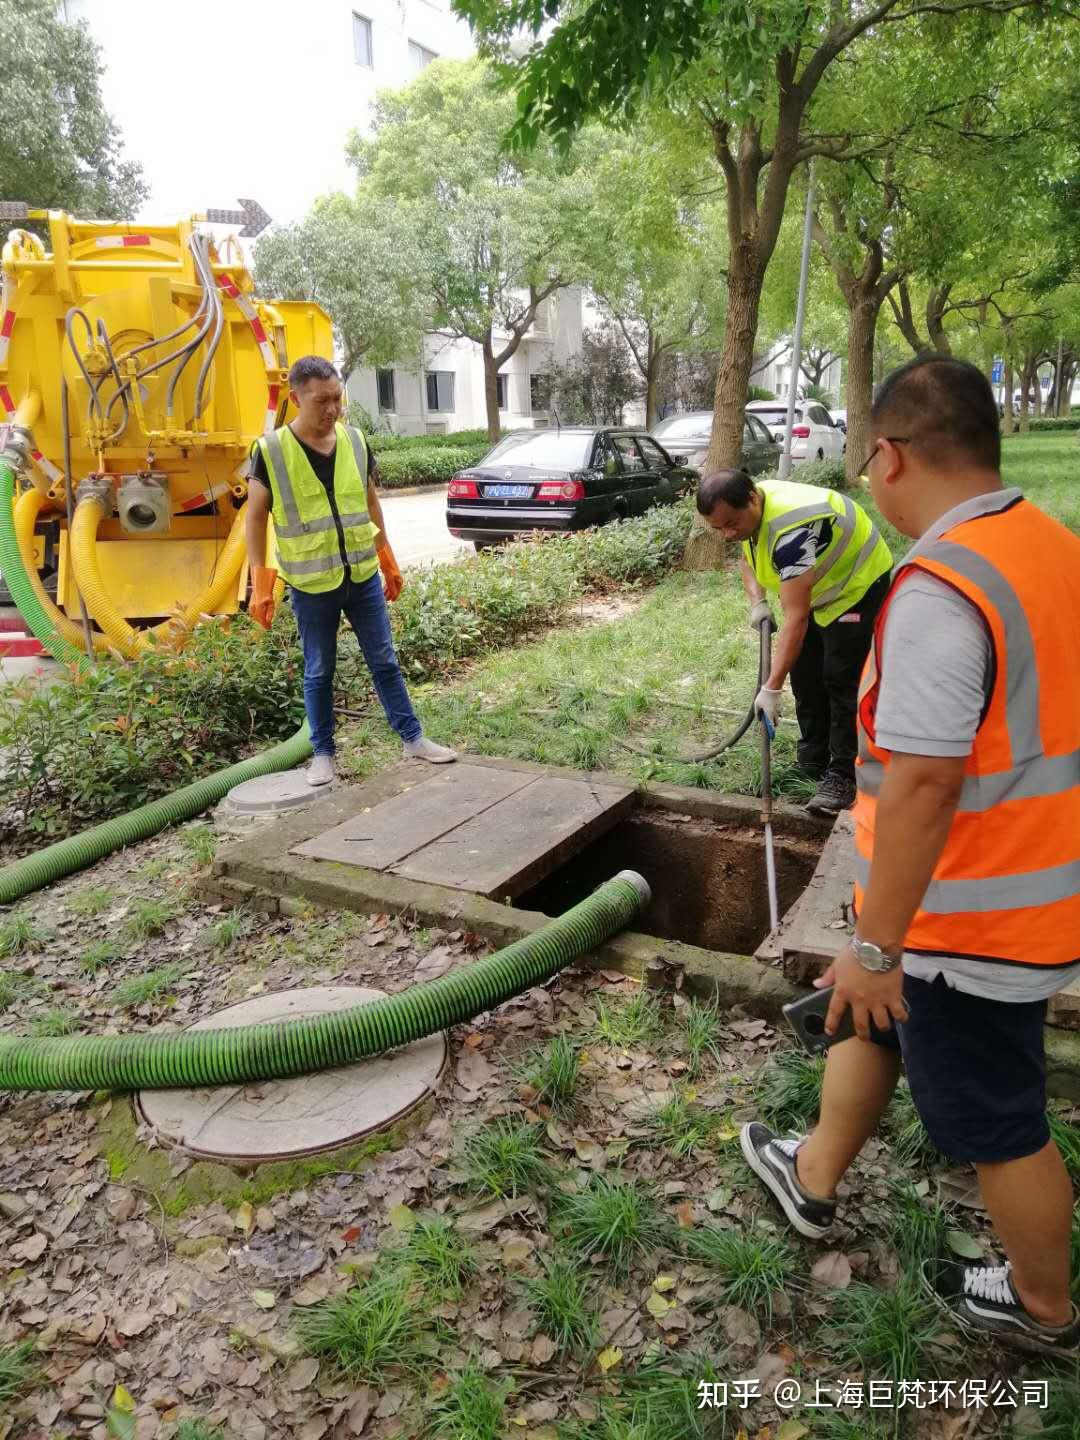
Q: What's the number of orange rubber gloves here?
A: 2